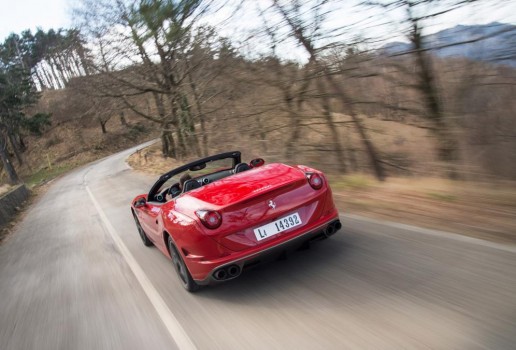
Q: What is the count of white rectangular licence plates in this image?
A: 1